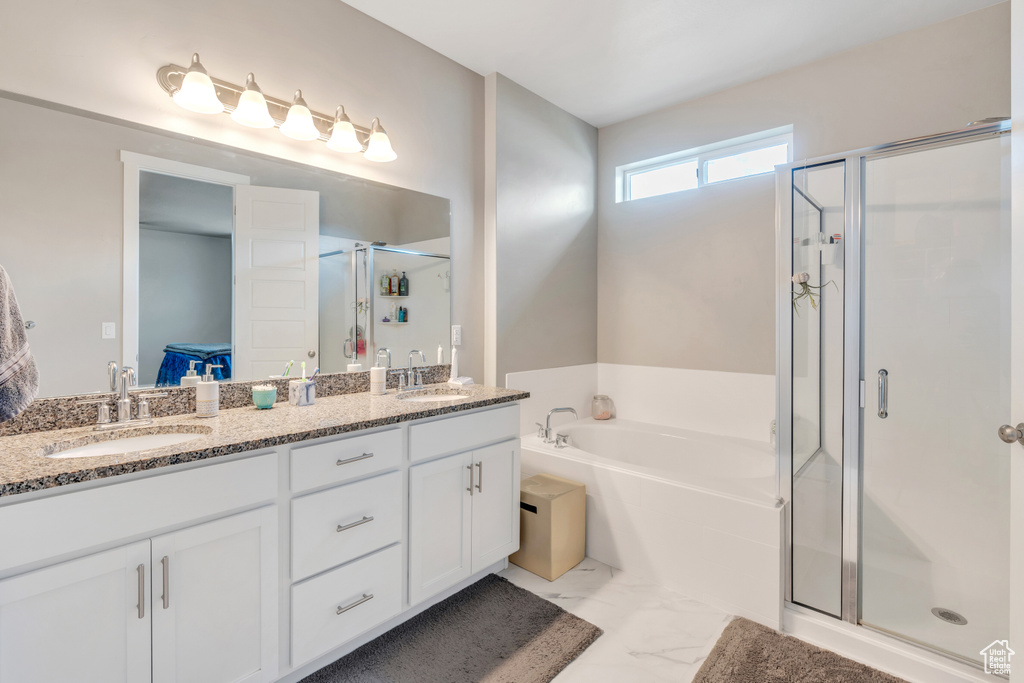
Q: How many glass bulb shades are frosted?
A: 5